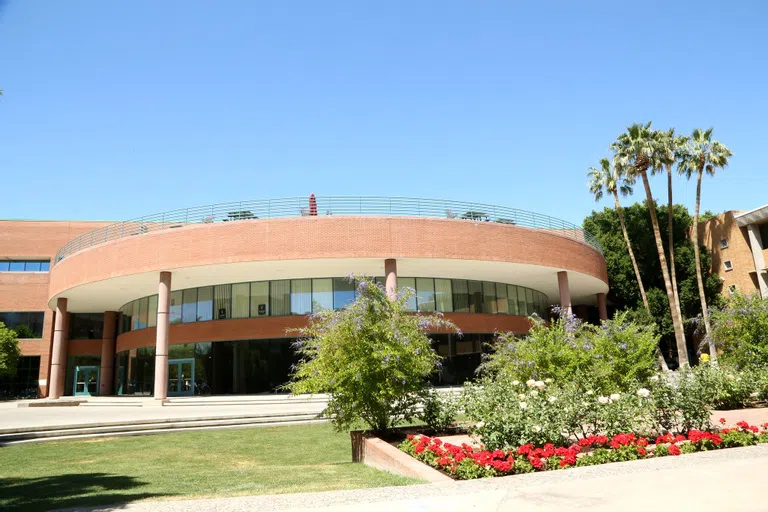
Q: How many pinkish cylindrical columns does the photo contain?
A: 6